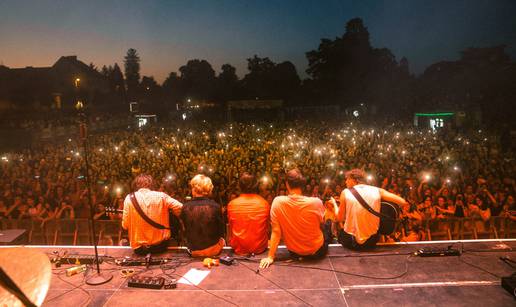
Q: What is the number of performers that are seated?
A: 5